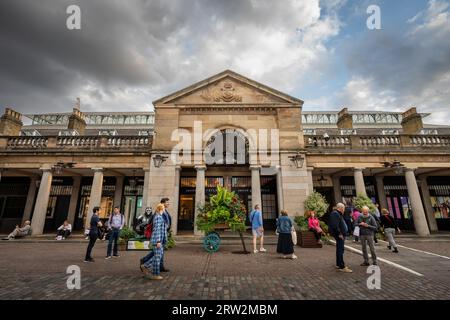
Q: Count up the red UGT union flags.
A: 0